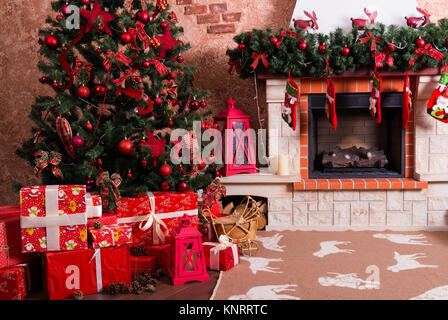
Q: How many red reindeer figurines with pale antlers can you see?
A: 3